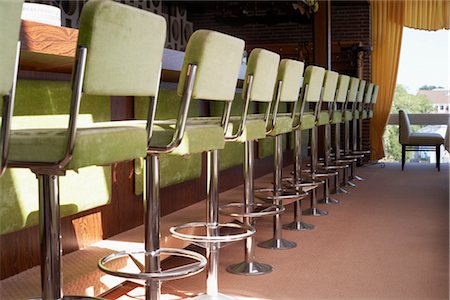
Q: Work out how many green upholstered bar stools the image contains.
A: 12